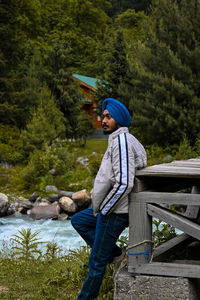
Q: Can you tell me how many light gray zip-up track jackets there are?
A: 1